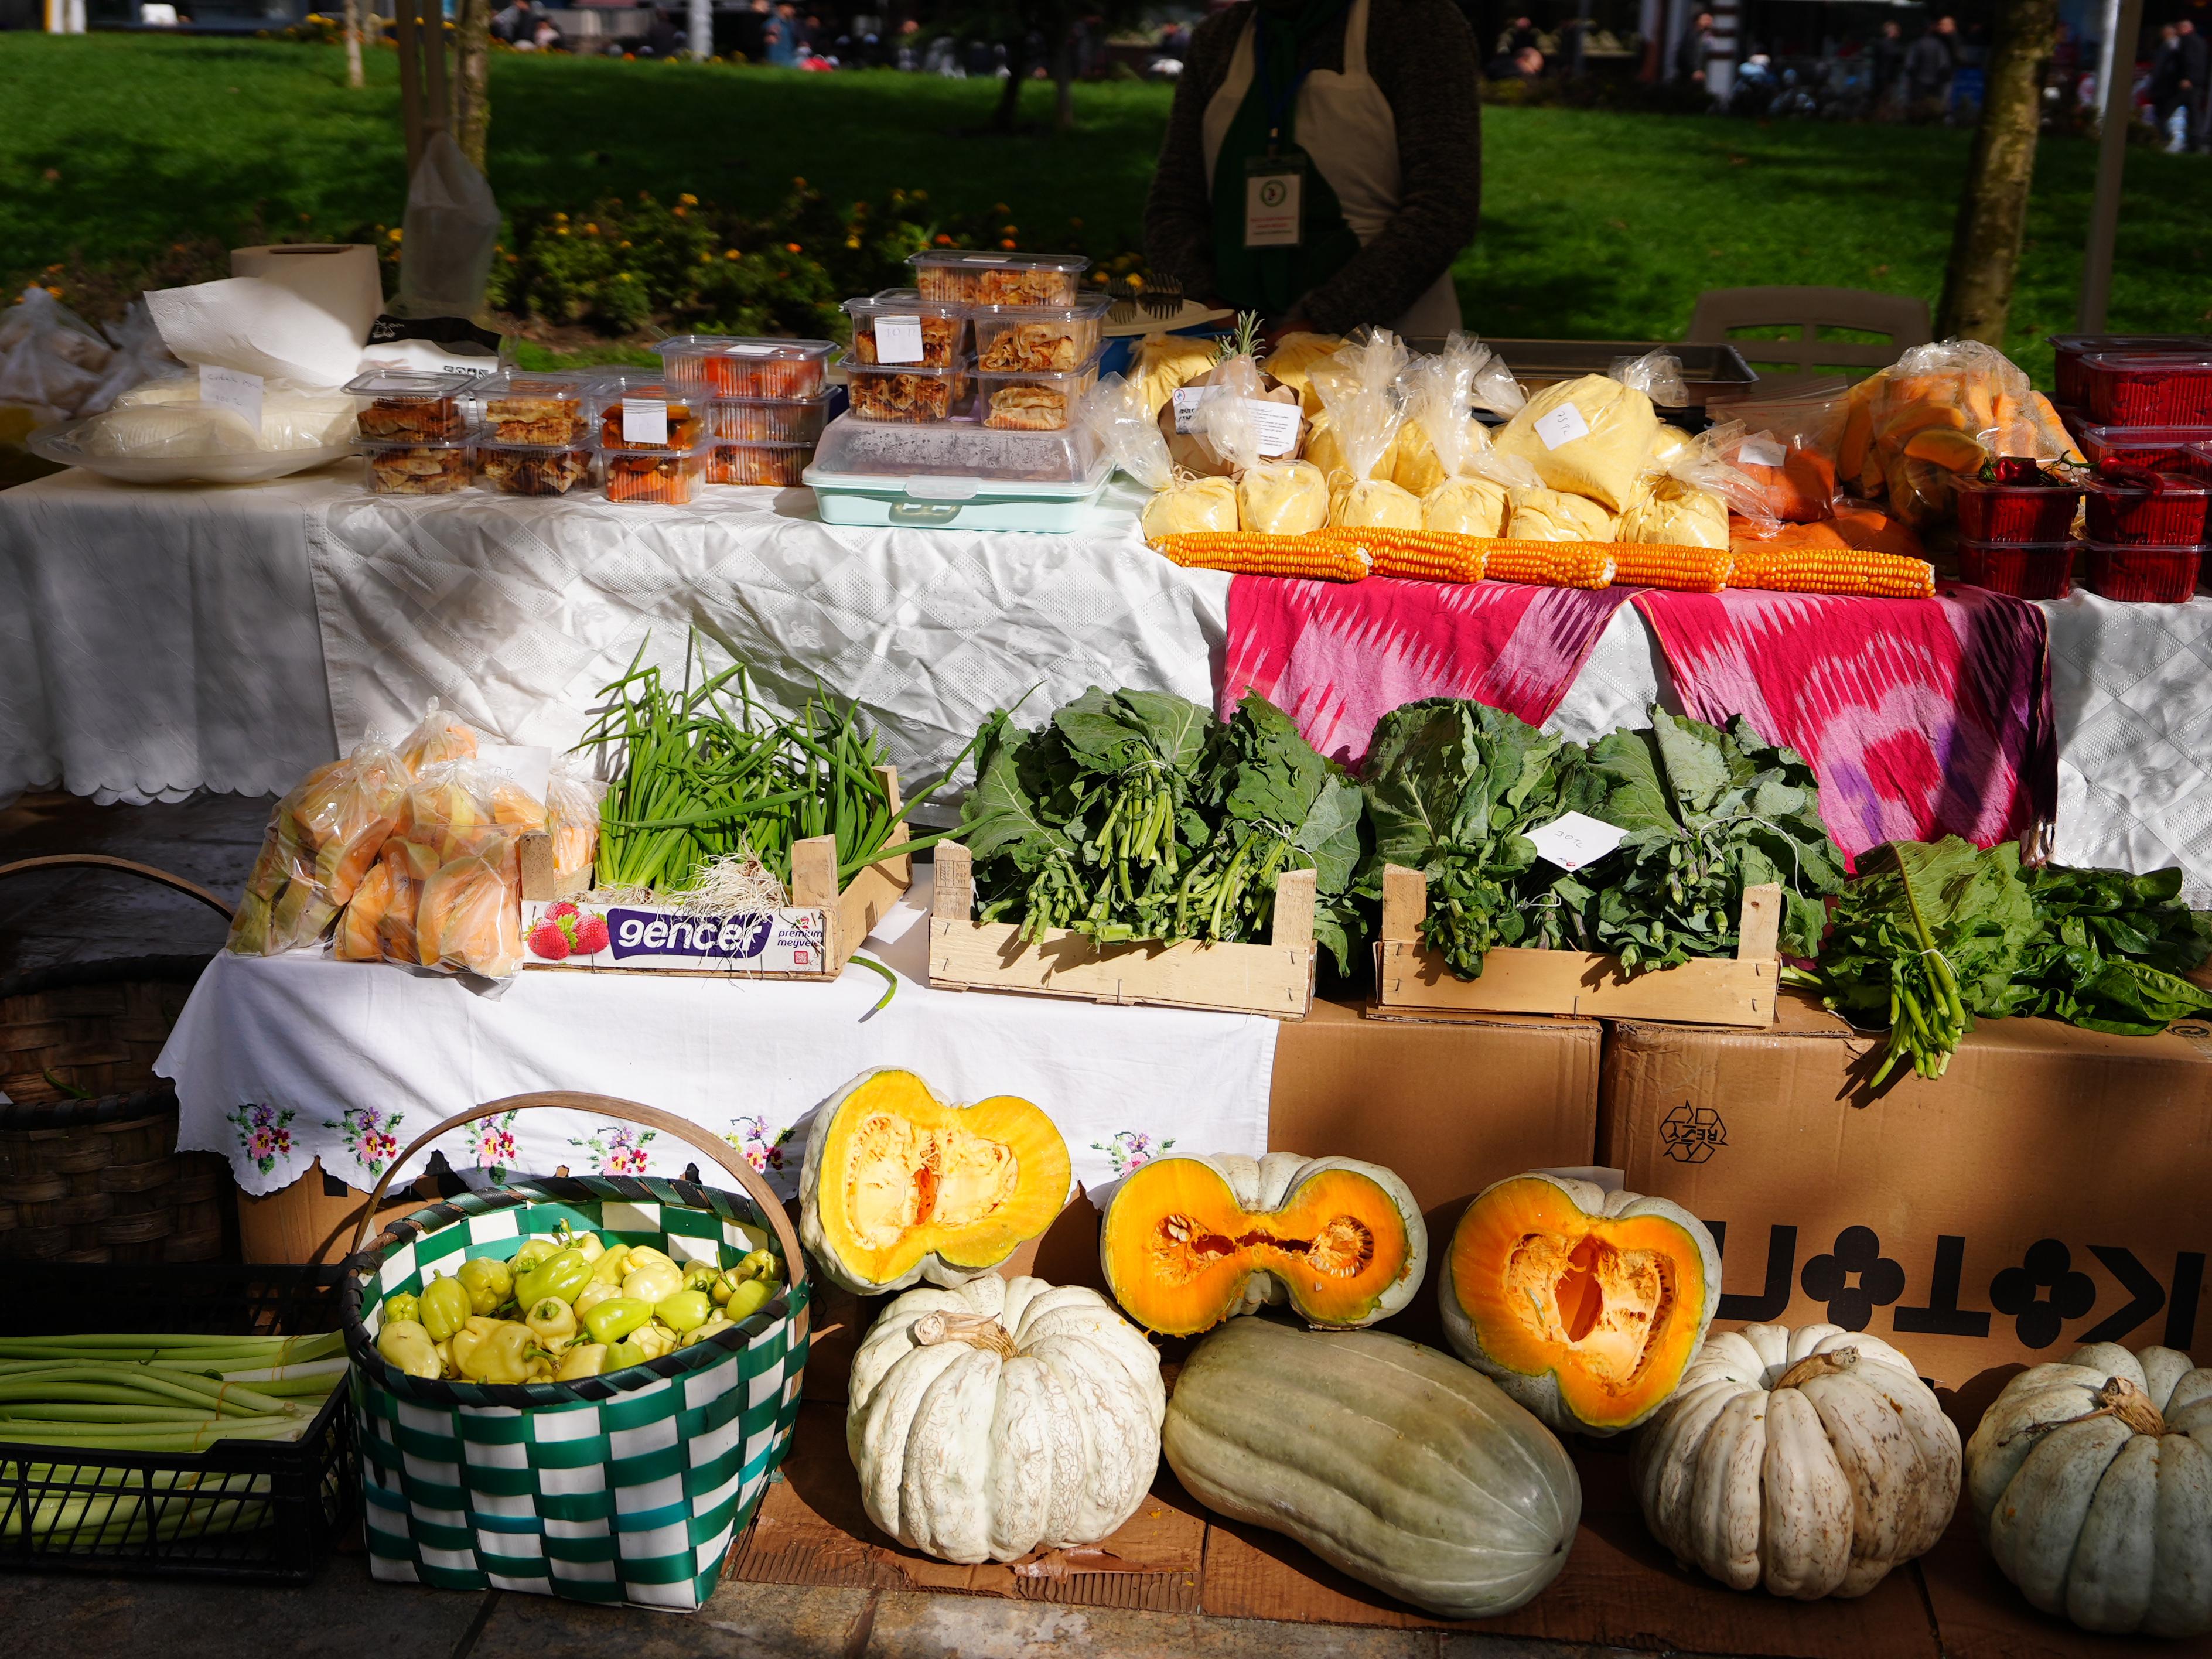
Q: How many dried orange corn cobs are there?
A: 5